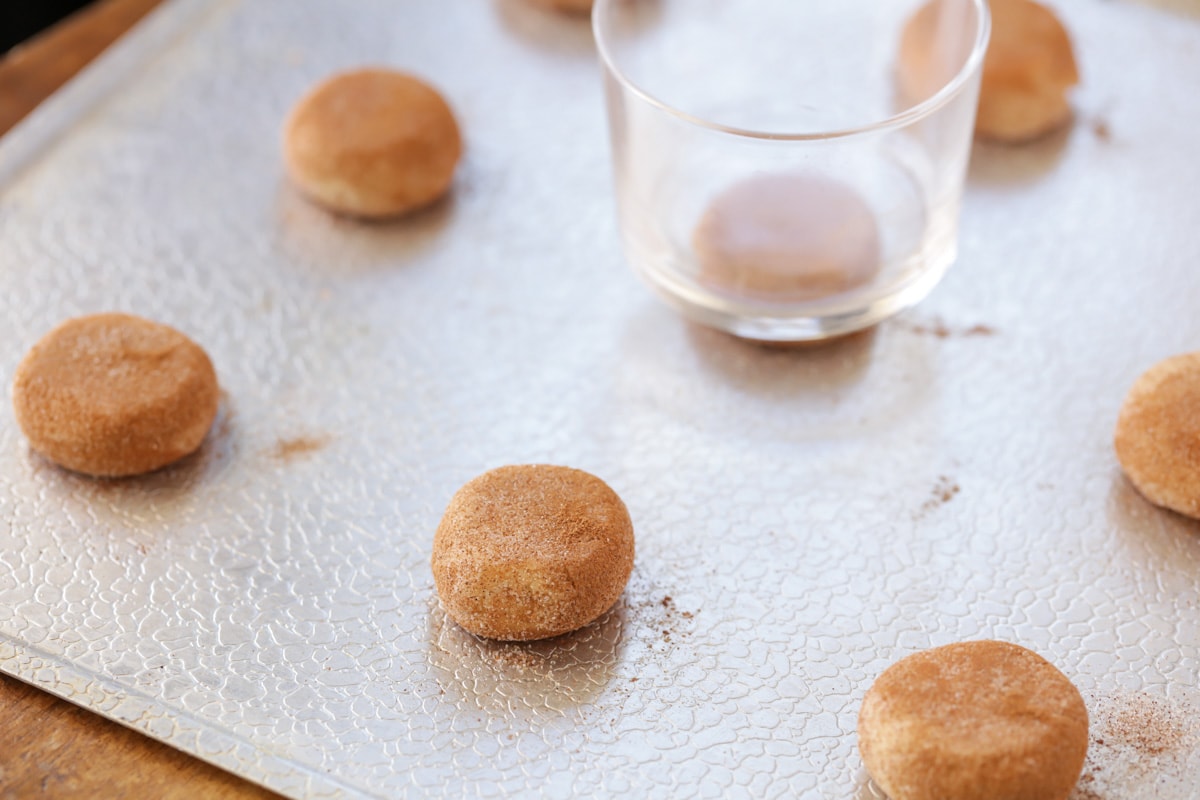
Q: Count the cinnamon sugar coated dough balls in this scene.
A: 8